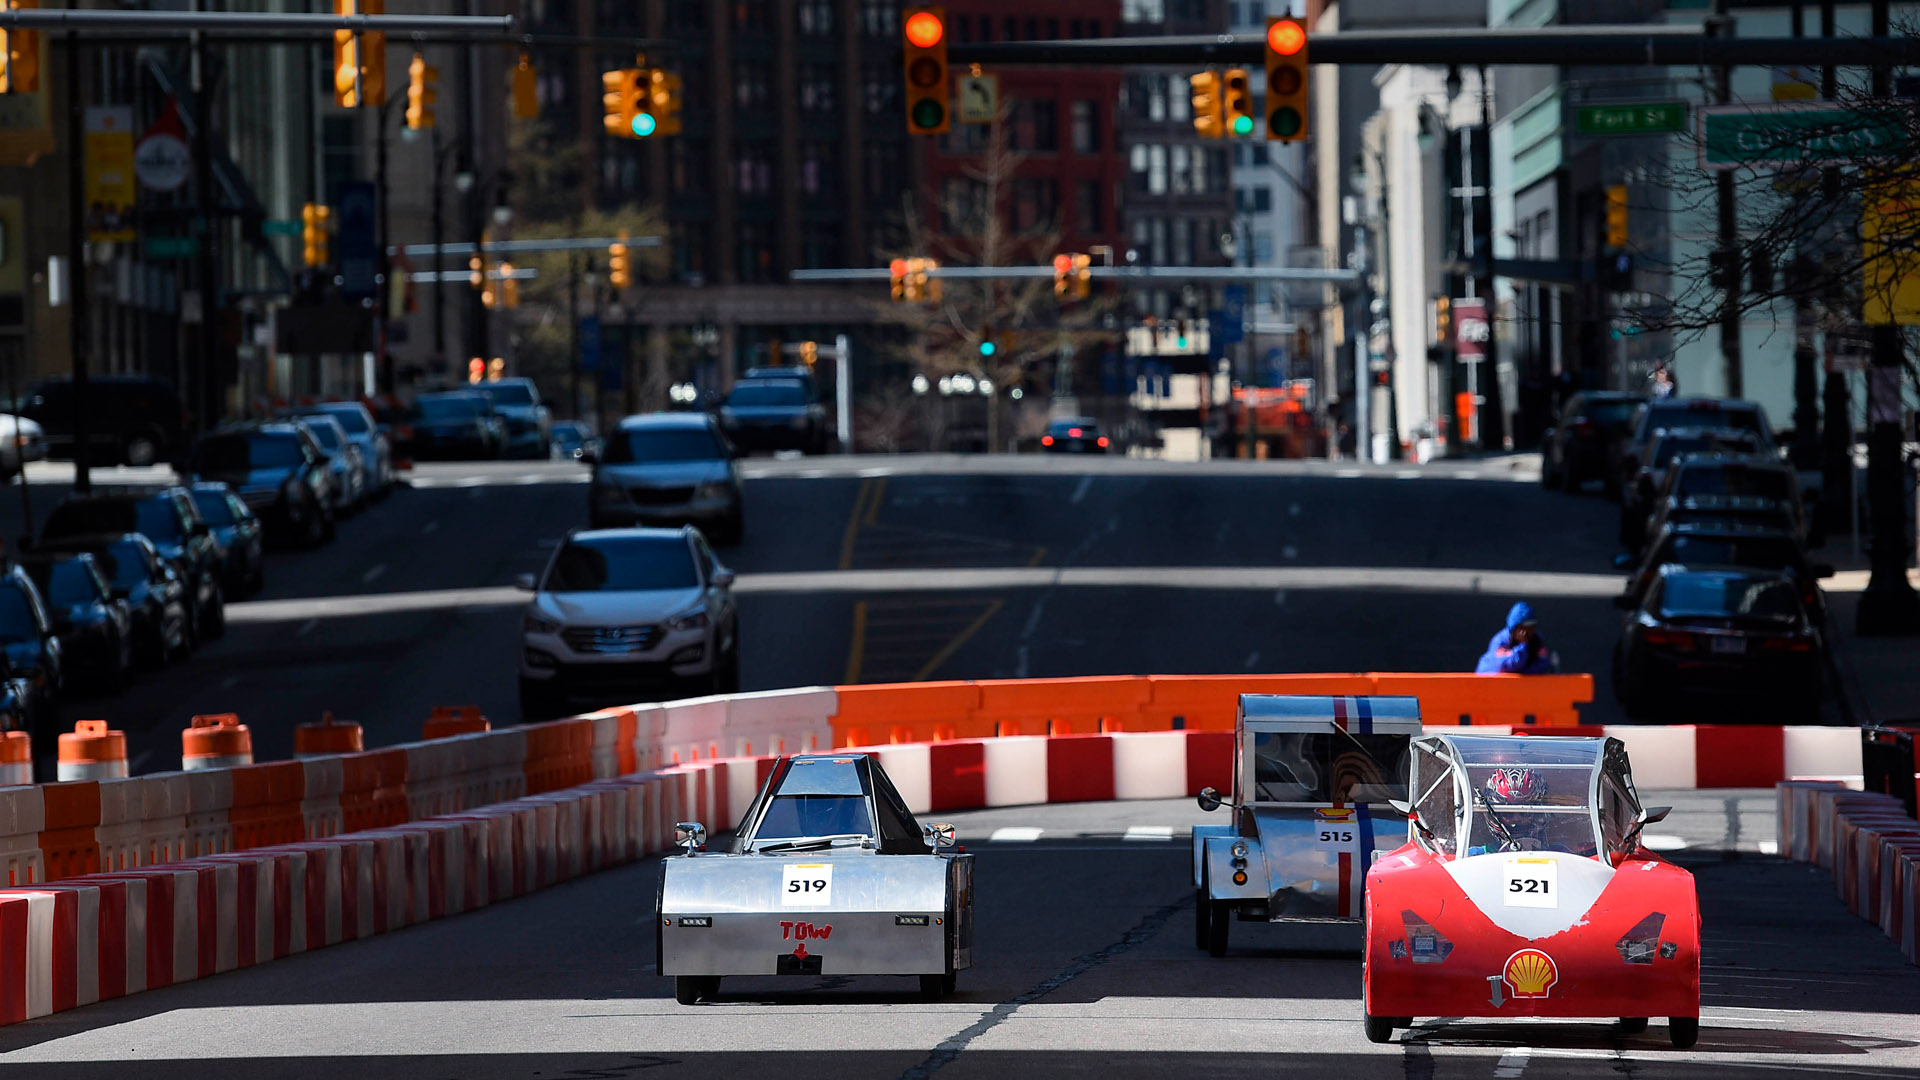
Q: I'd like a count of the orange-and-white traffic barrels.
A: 5